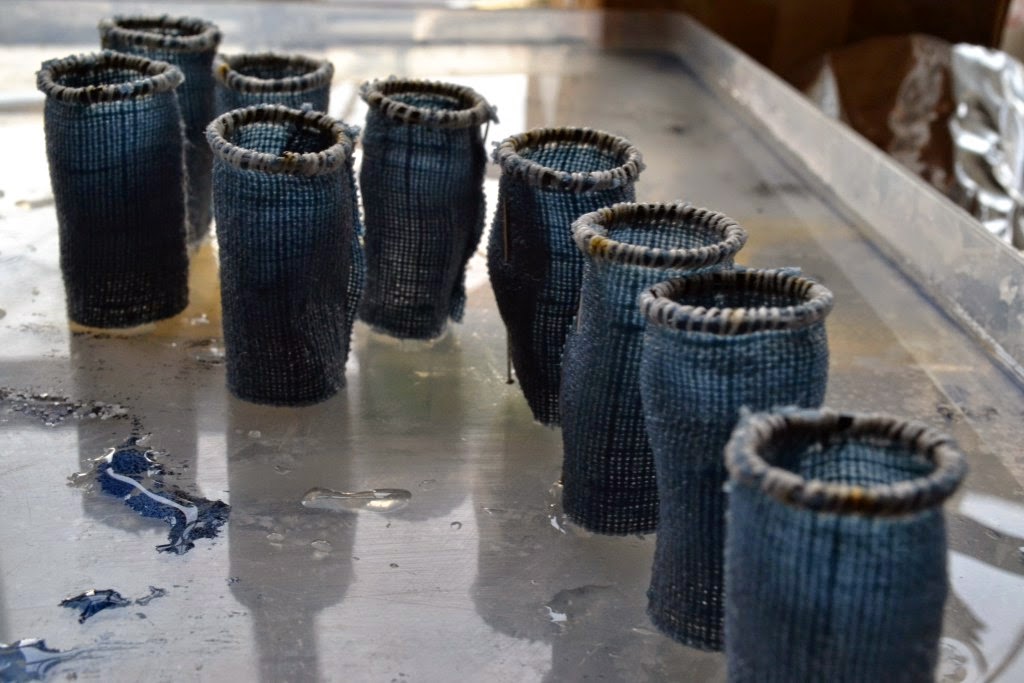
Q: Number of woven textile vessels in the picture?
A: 9